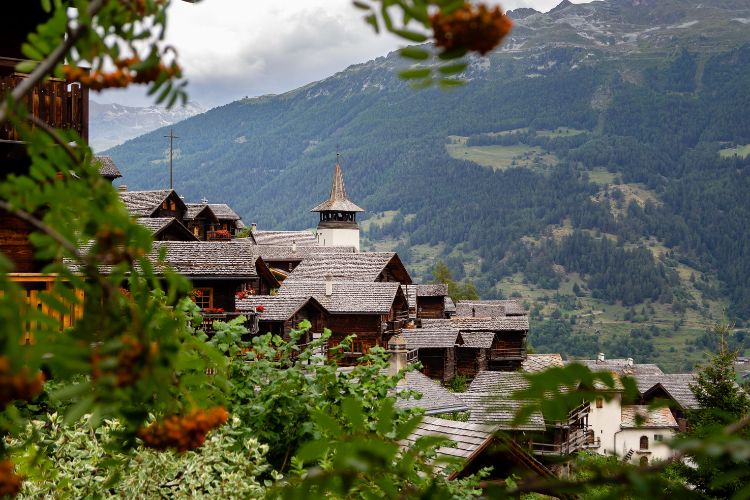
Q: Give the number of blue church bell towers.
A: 0